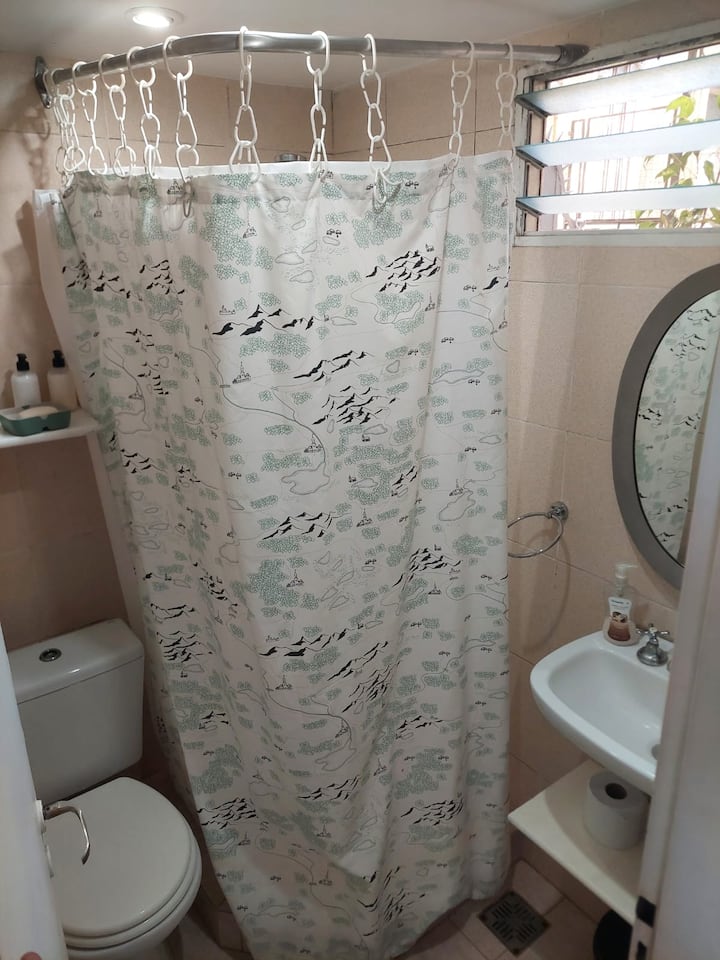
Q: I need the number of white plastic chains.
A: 12